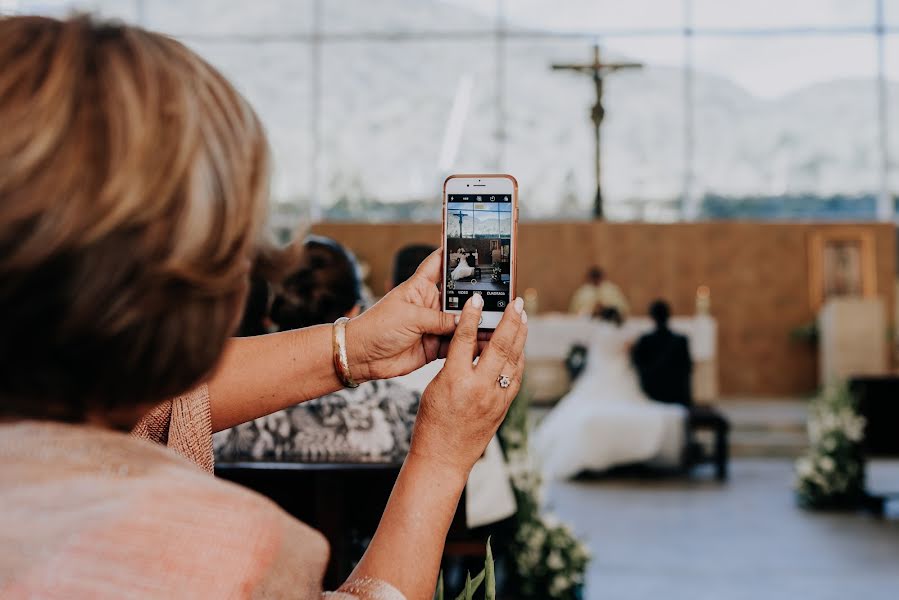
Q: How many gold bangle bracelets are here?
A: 1